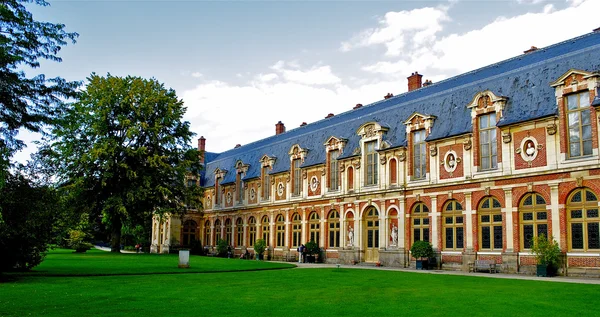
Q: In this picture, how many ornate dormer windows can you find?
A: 9